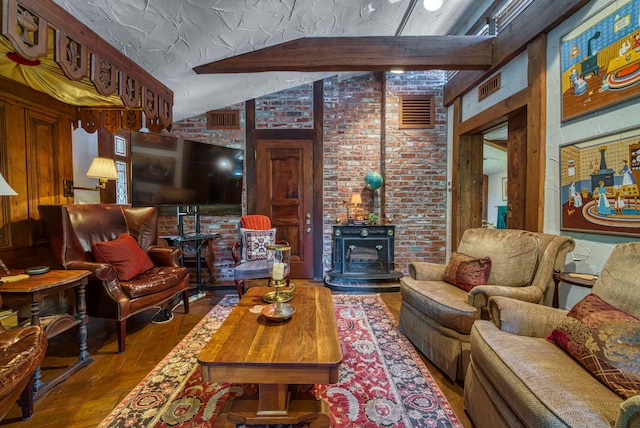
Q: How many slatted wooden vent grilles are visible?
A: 3